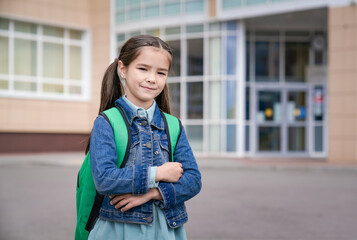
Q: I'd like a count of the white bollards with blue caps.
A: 0